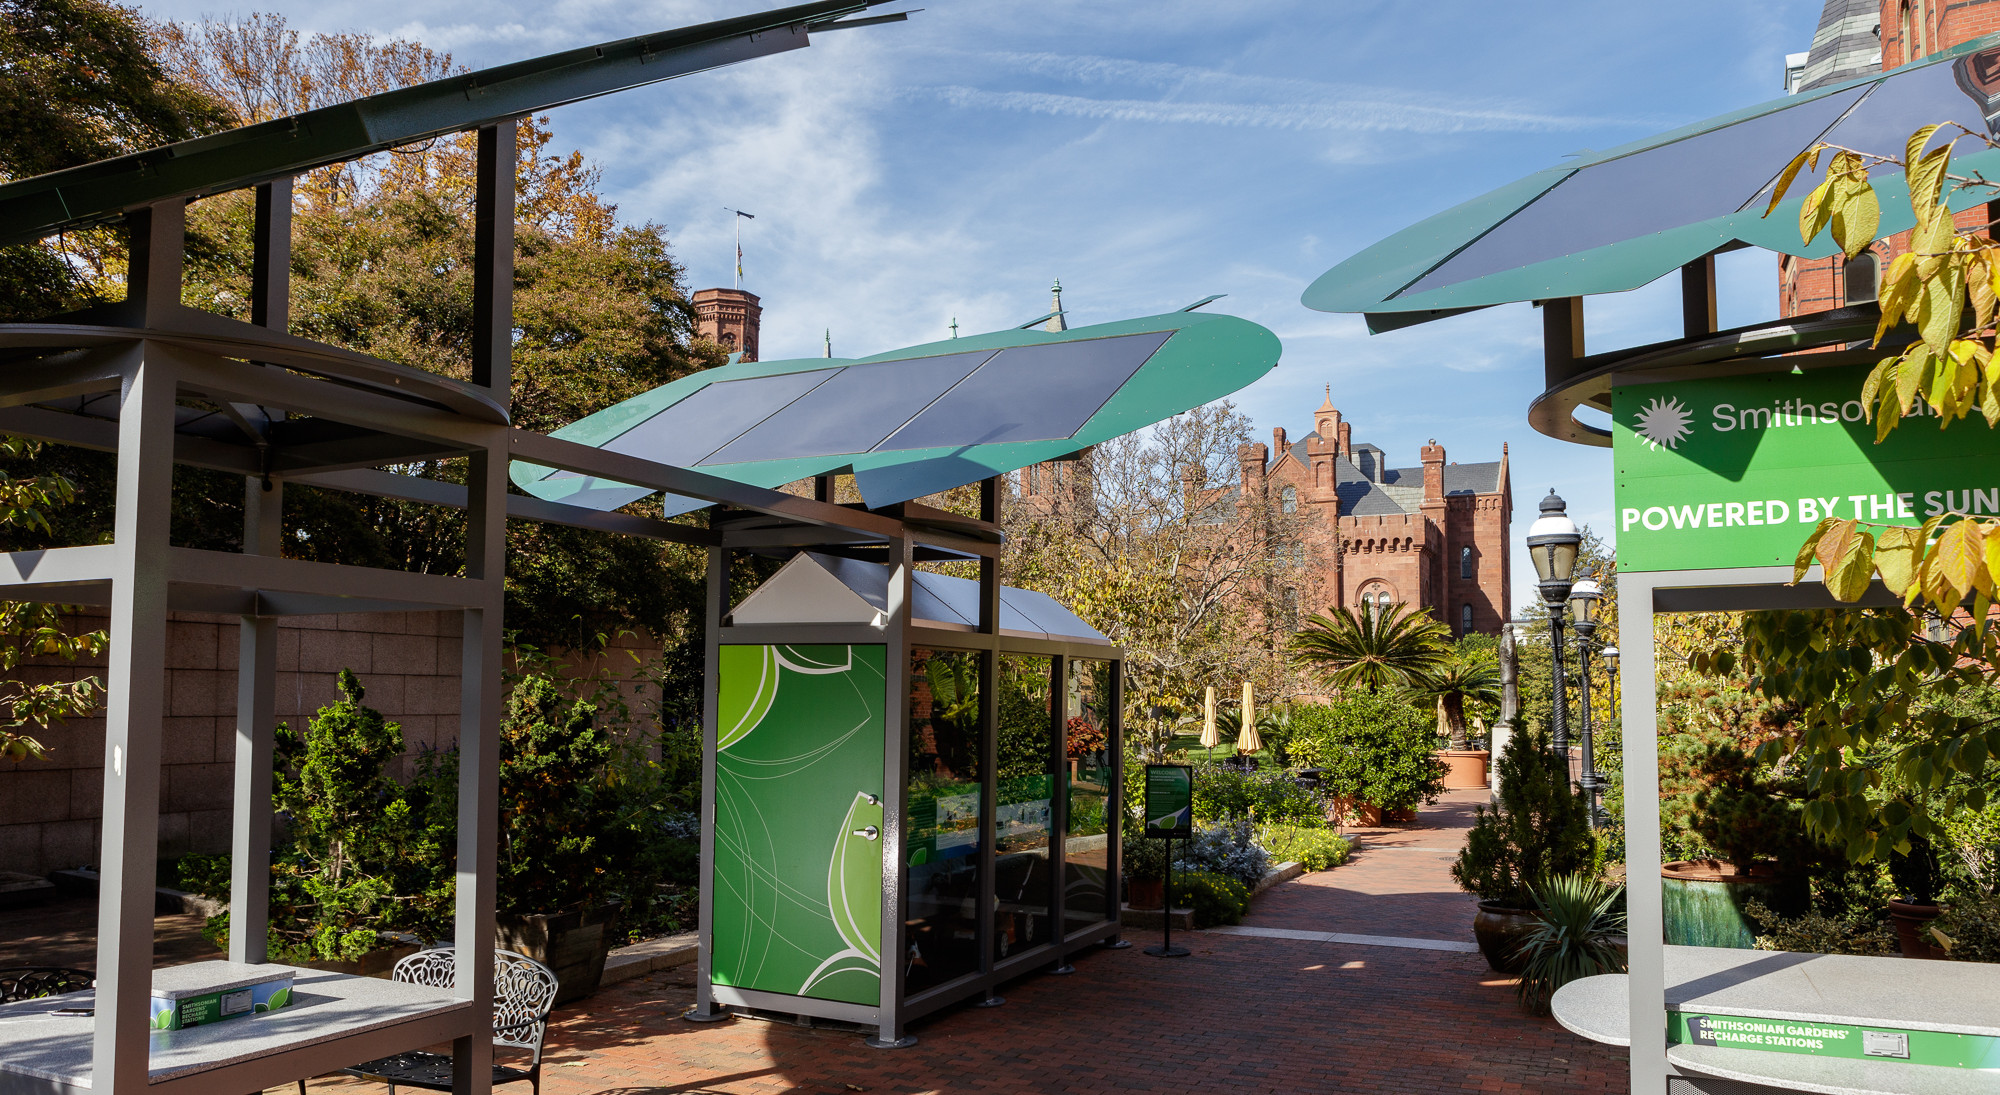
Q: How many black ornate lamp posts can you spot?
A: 3